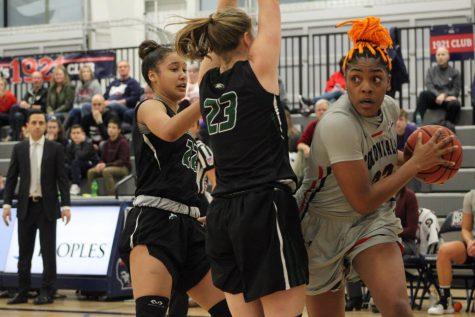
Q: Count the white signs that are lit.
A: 1